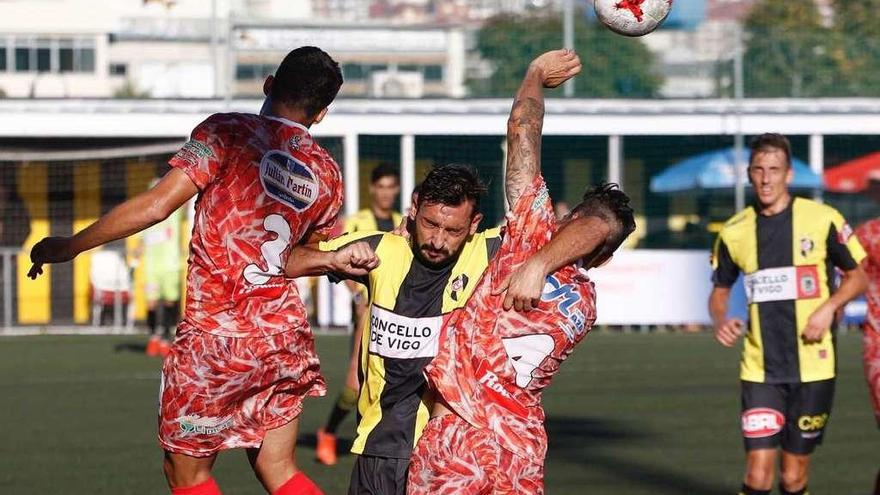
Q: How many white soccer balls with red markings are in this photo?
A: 1